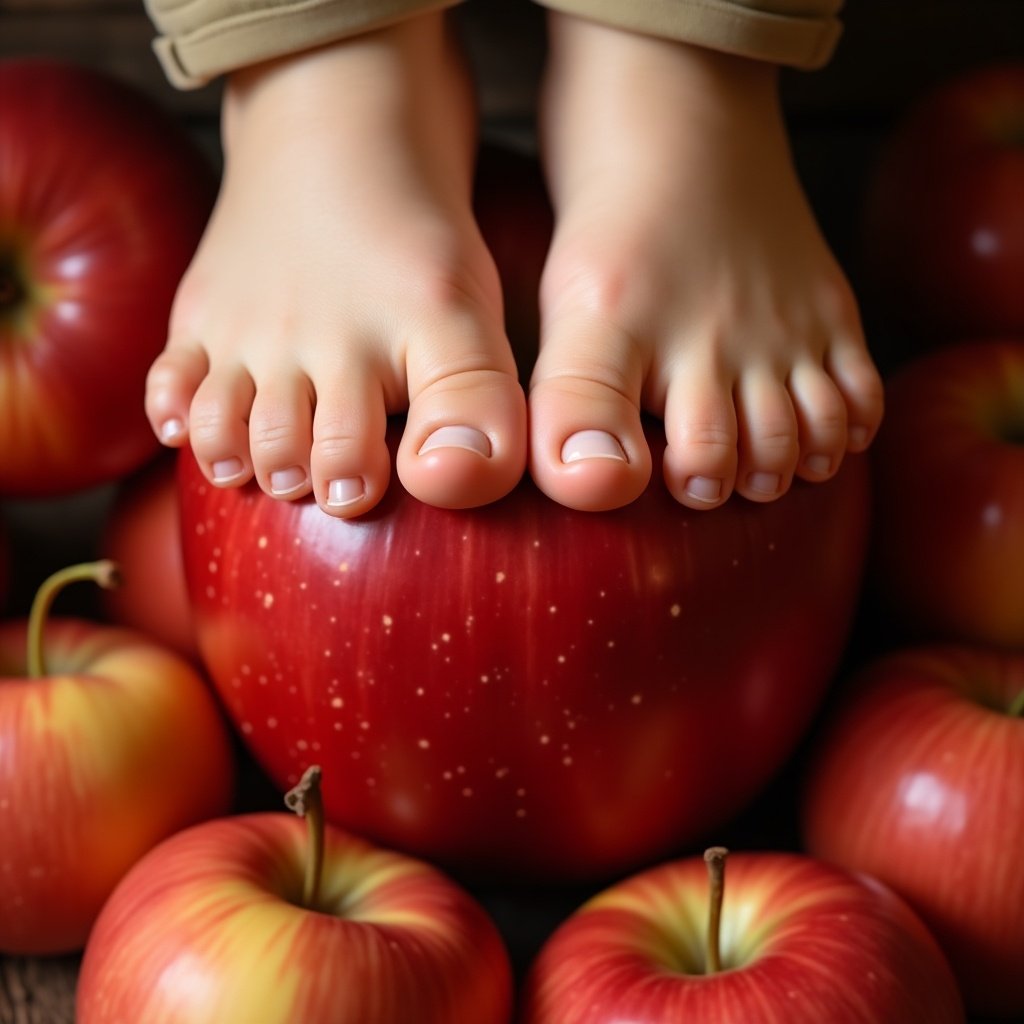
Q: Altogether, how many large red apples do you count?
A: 1